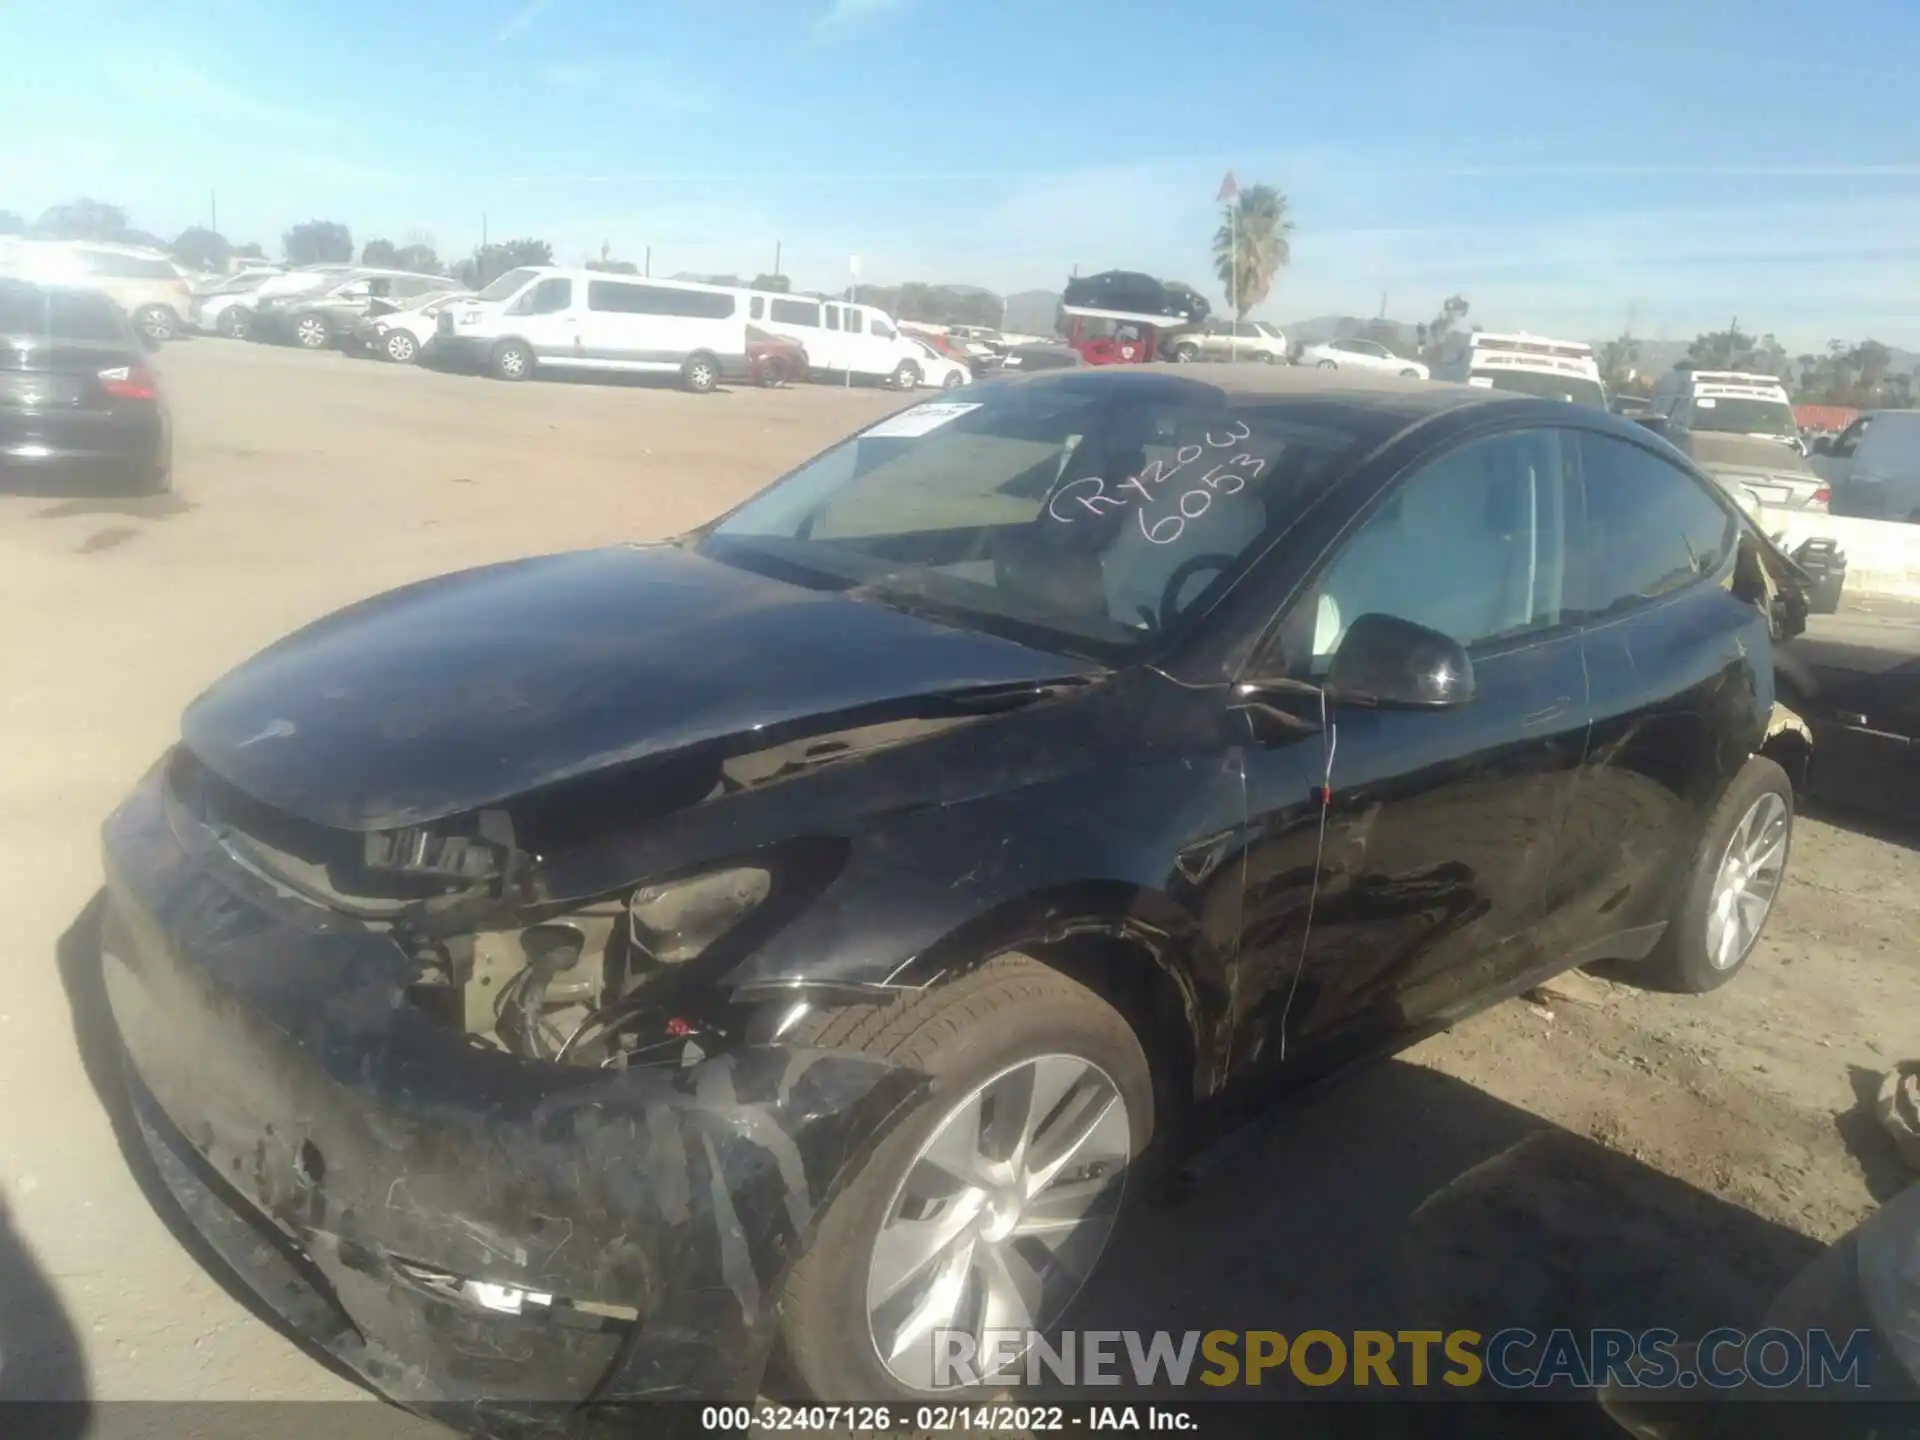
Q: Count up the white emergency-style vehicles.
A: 2